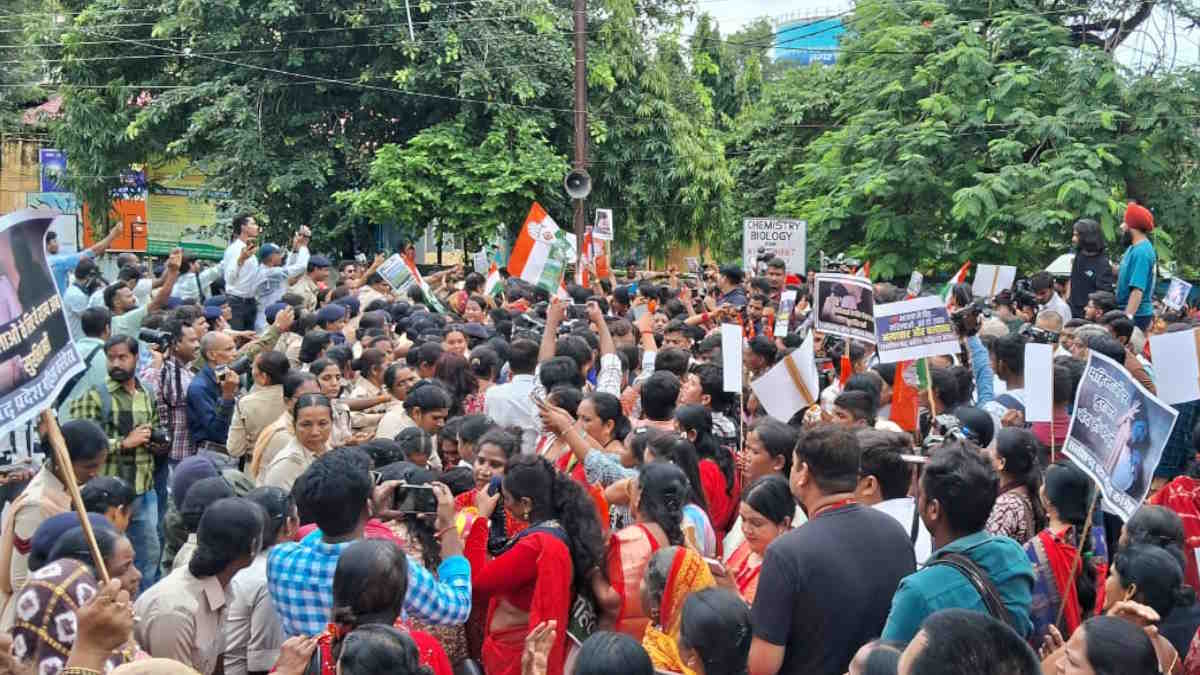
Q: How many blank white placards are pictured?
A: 5